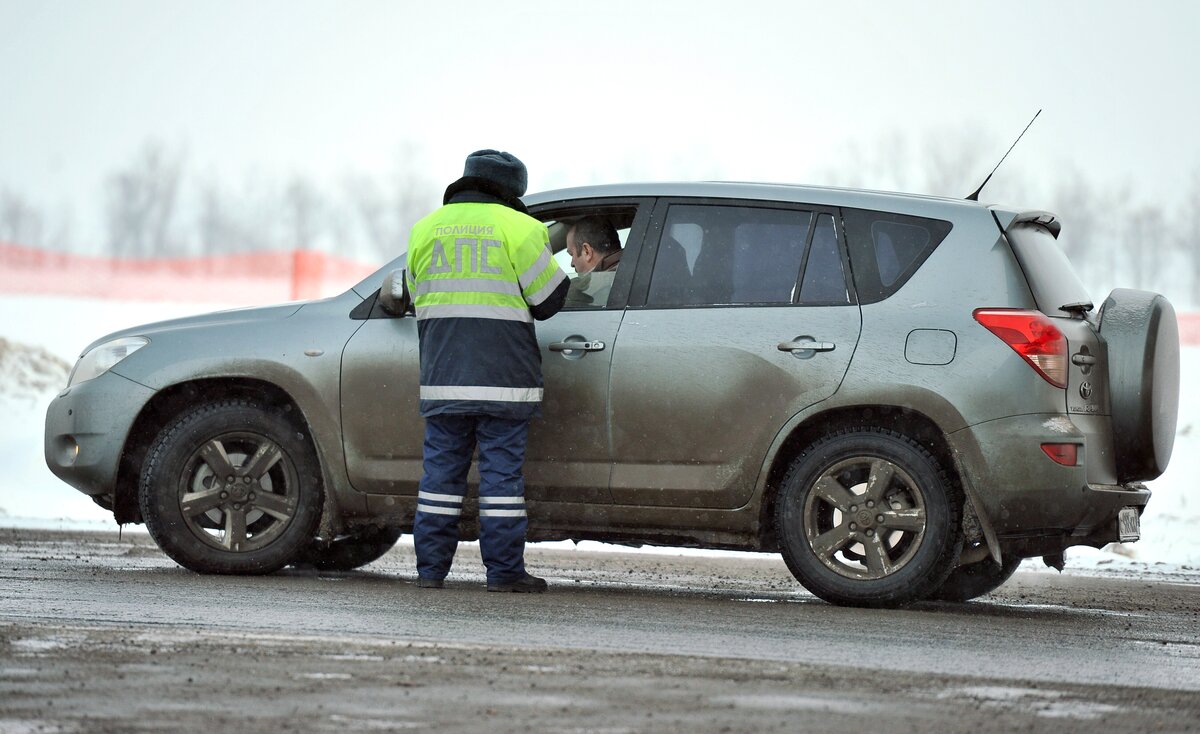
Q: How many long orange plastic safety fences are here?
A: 1